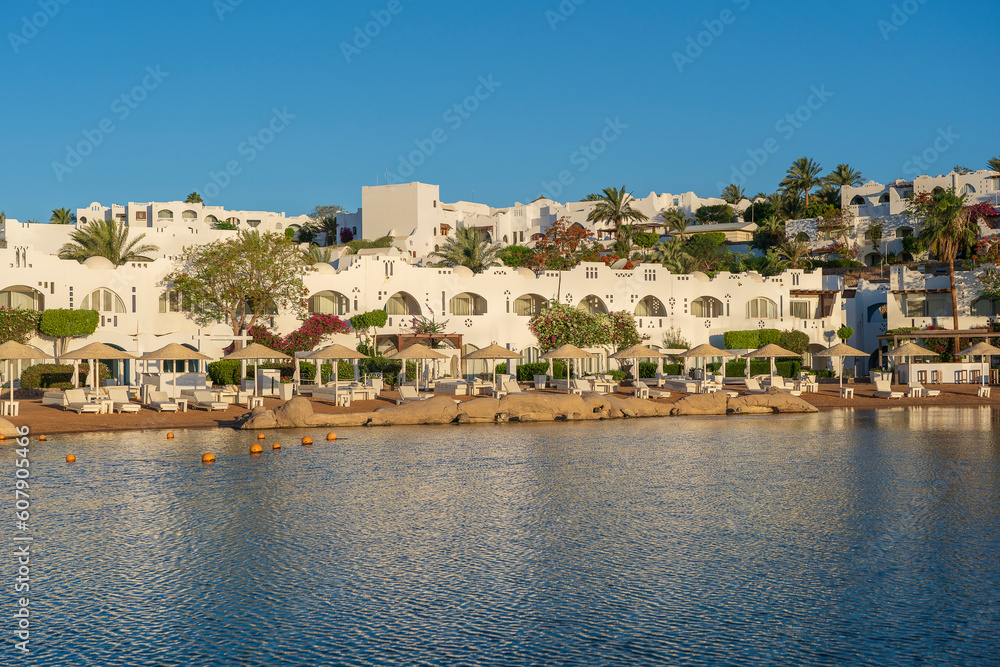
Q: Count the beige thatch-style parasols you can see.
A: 14